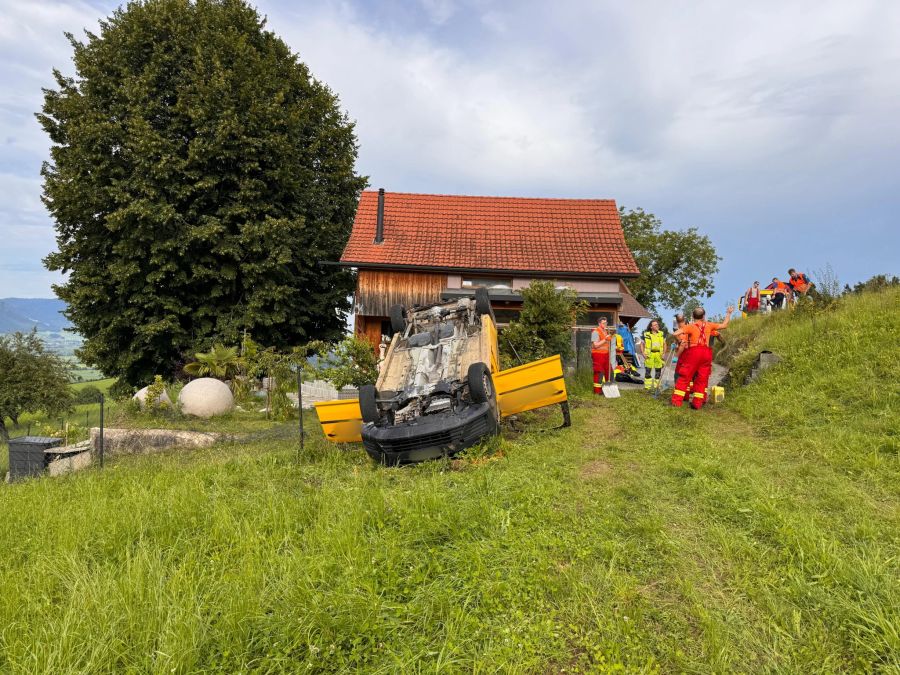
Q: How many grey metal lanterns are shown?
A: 0